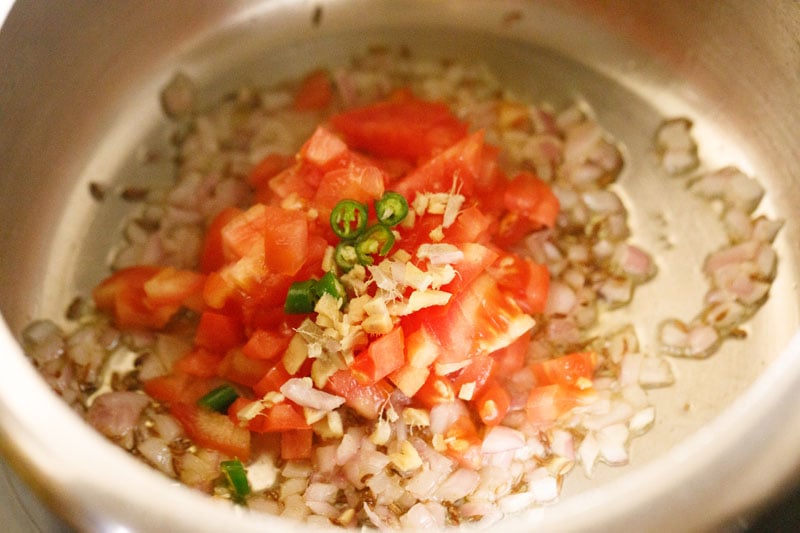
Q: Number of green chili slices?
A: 8